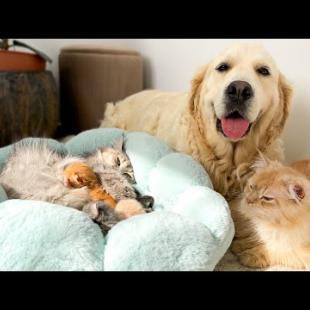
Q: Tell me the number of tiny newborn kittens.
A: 3